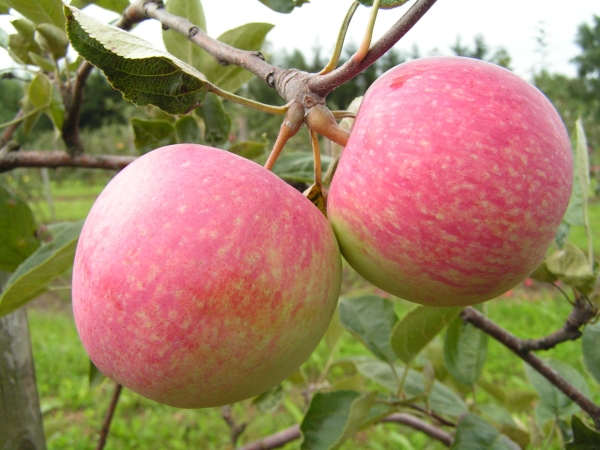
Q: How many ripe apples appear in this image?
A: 2